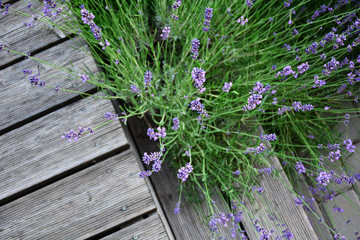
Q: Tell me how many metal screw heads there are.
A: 7